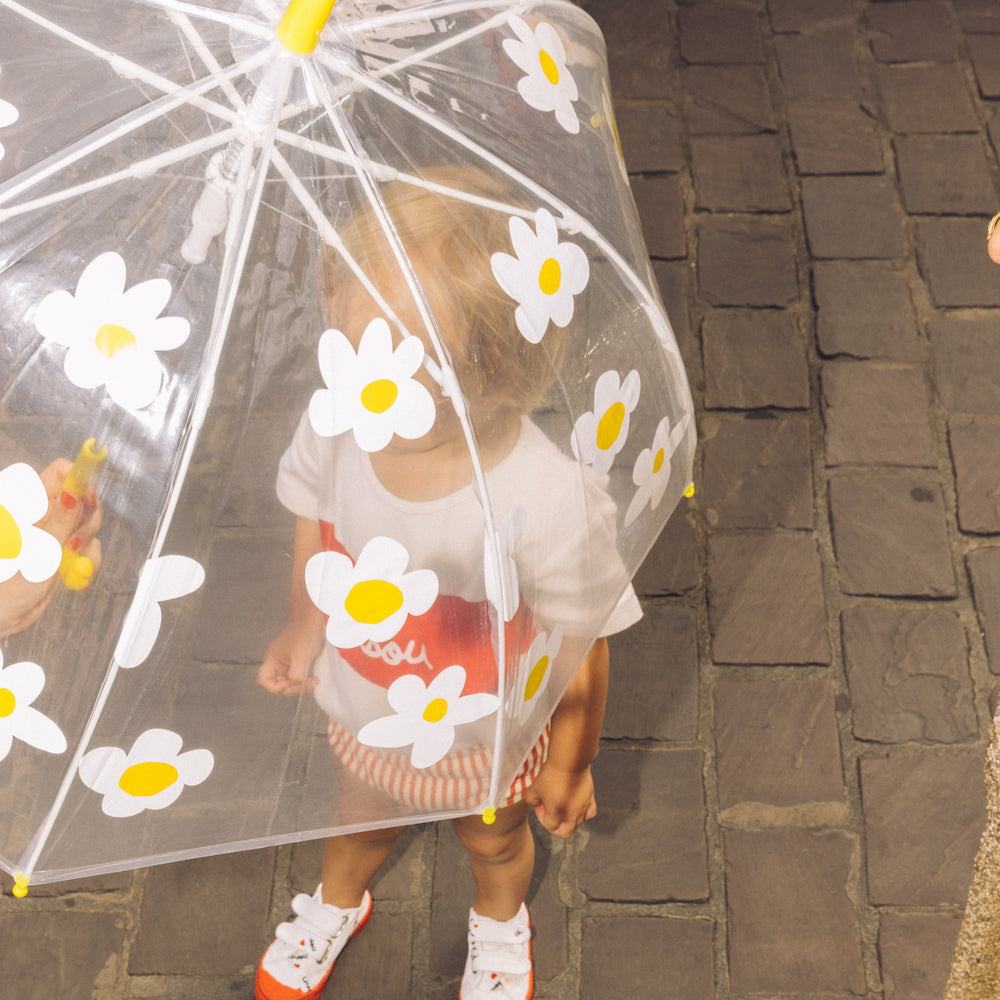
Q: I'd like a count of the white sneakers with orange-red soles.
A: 2